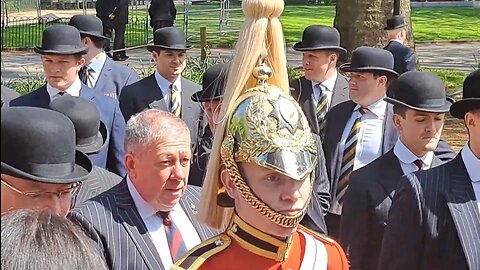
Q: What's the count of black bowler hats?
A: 11